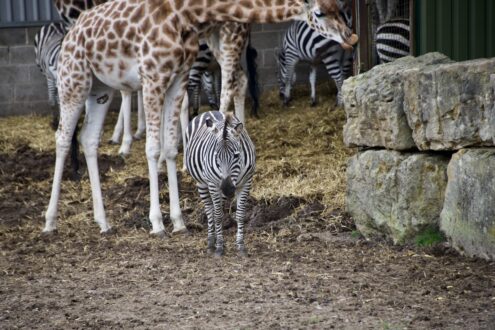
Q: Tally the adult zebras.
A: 5